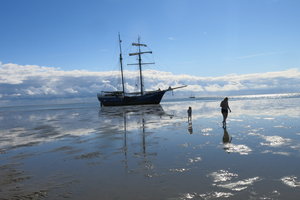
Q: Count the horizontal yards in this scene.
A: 3